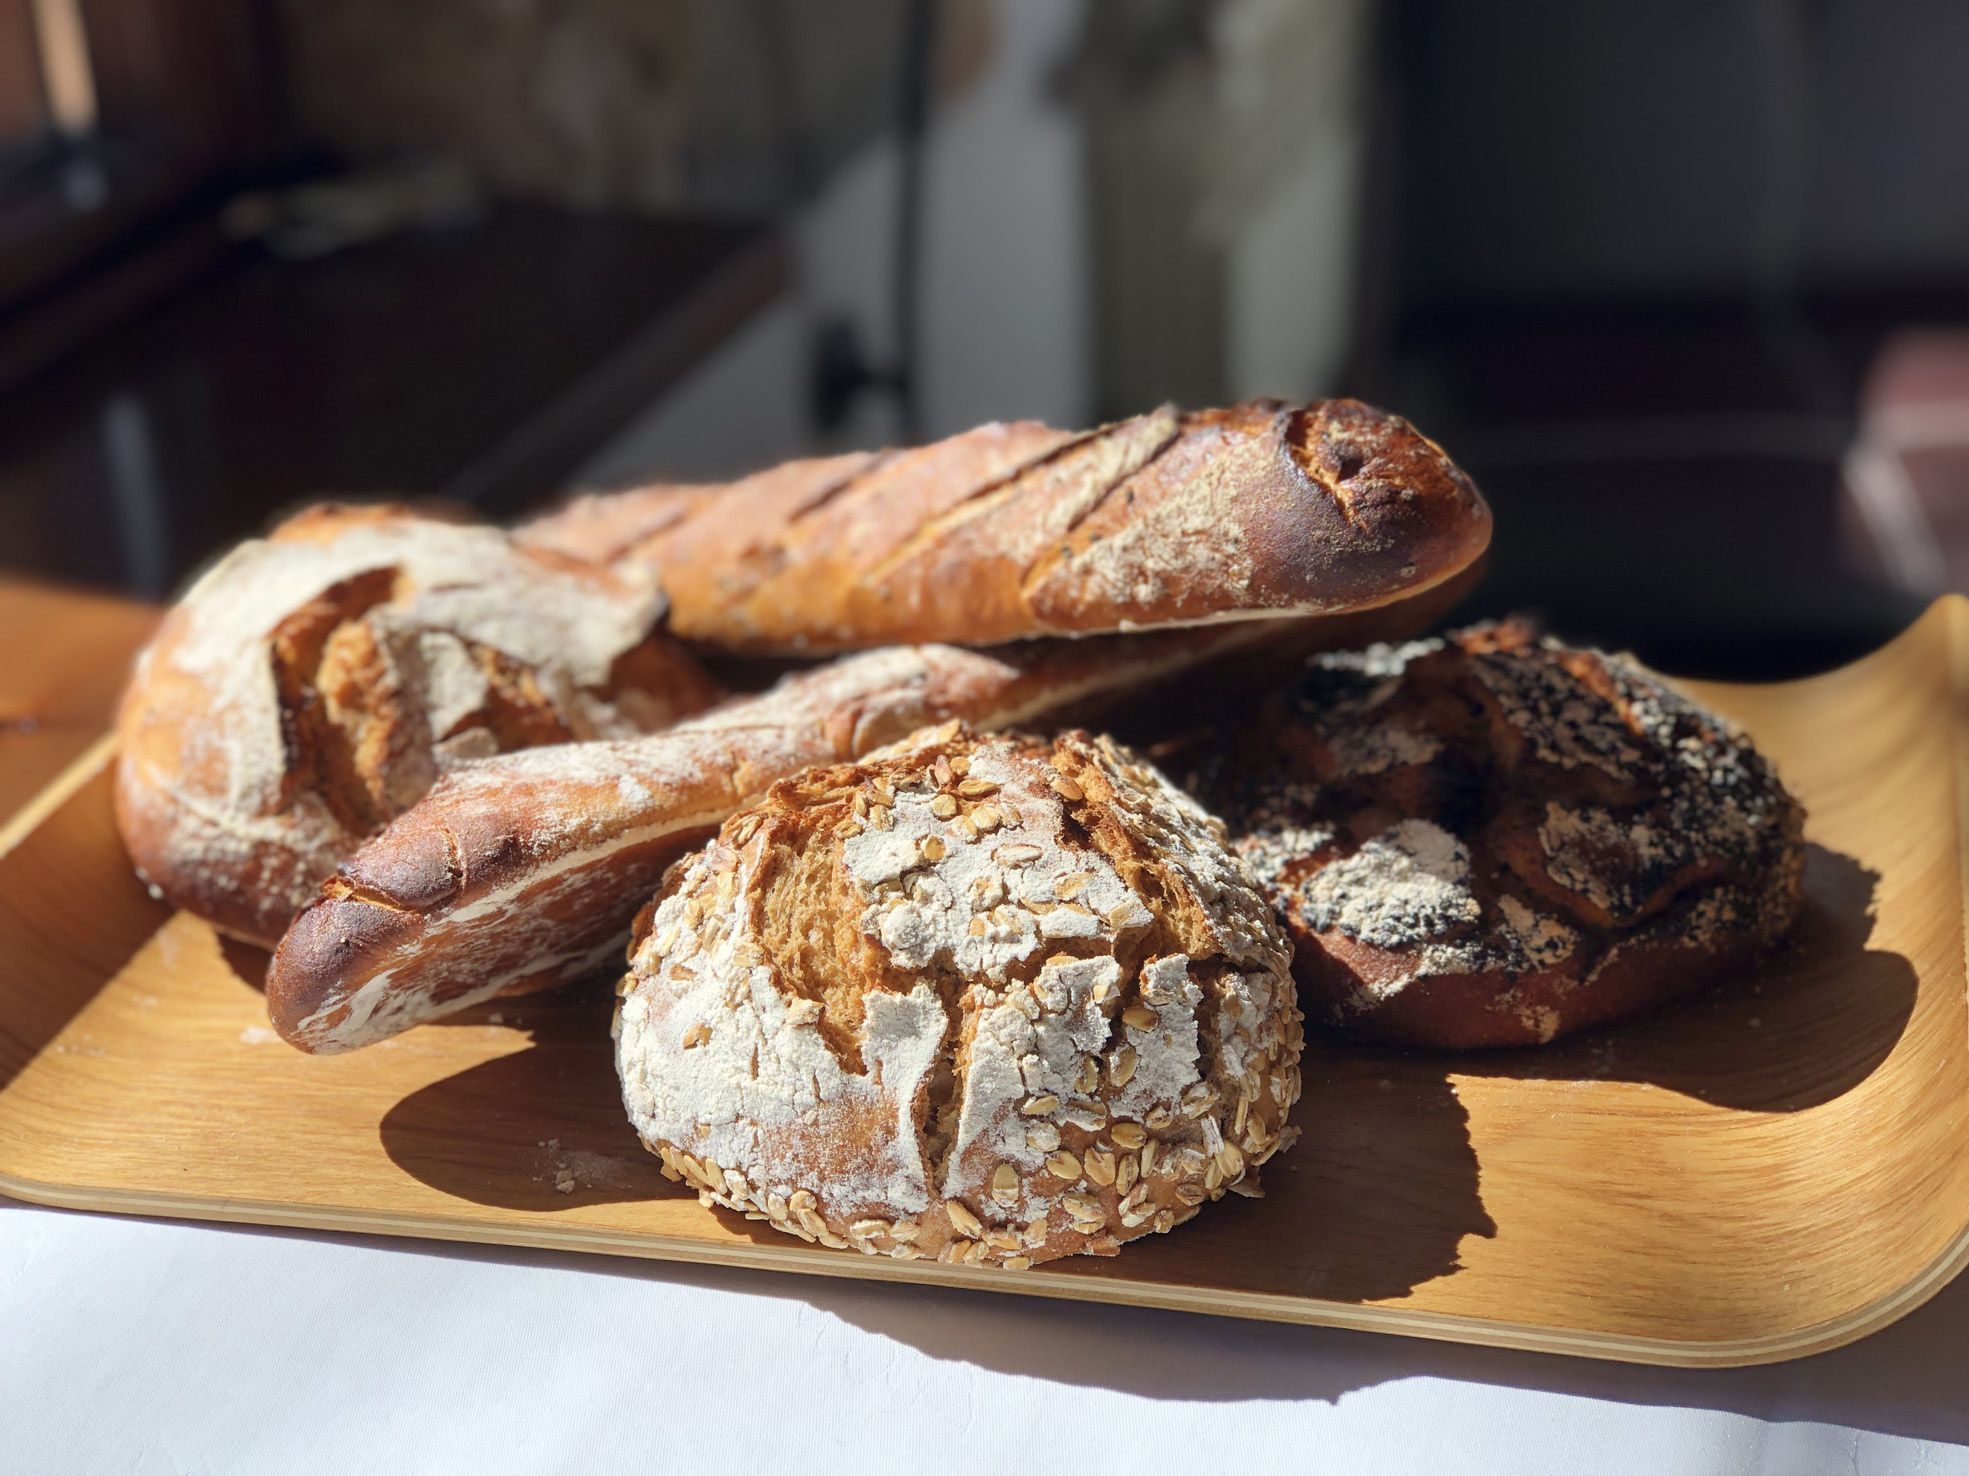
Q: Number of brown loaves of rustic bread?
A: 5